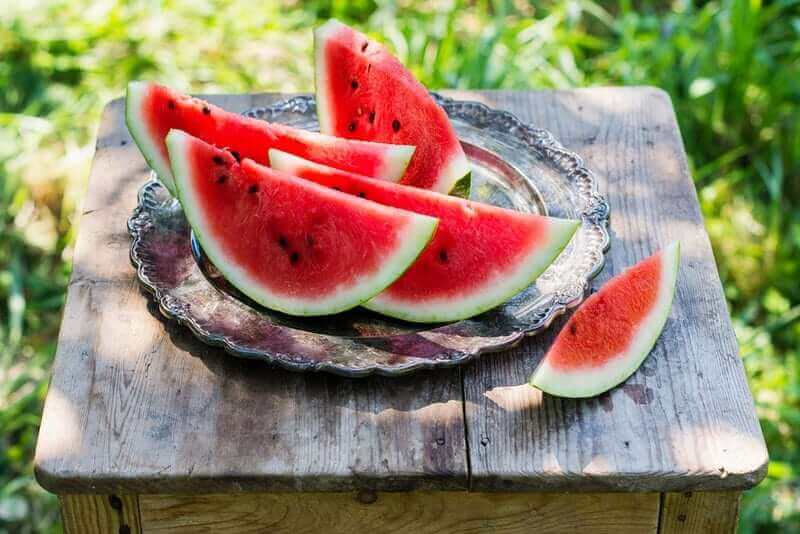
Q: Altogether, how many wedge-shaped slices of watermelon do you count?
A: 5